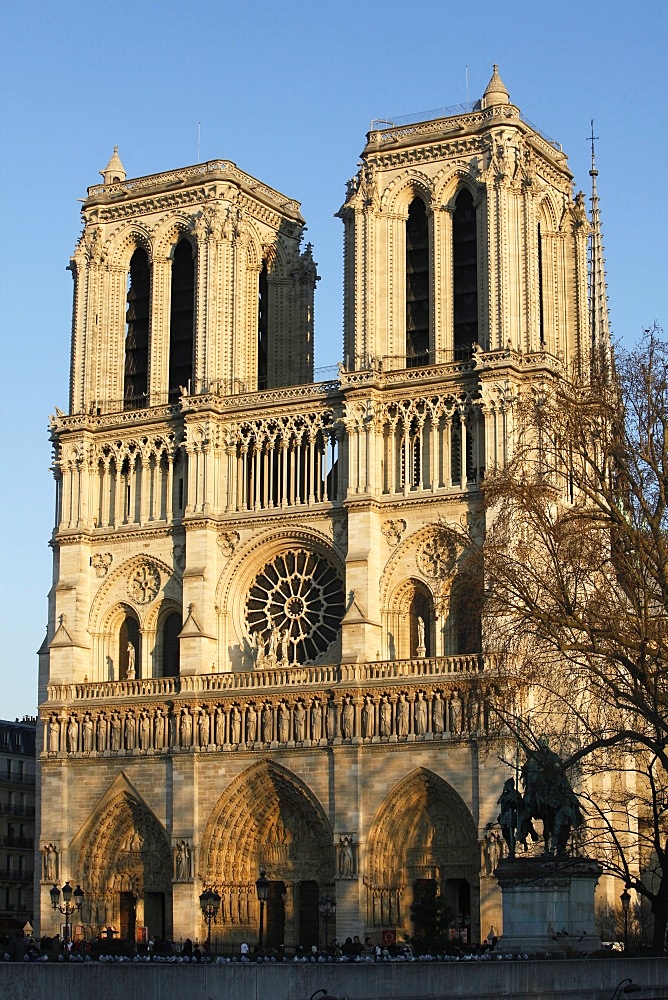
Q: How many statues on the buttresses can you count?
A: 4